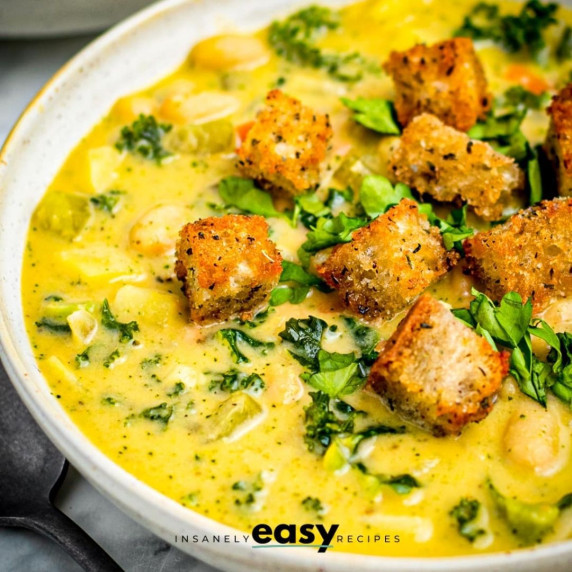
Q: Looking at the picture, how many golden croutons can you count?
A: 8